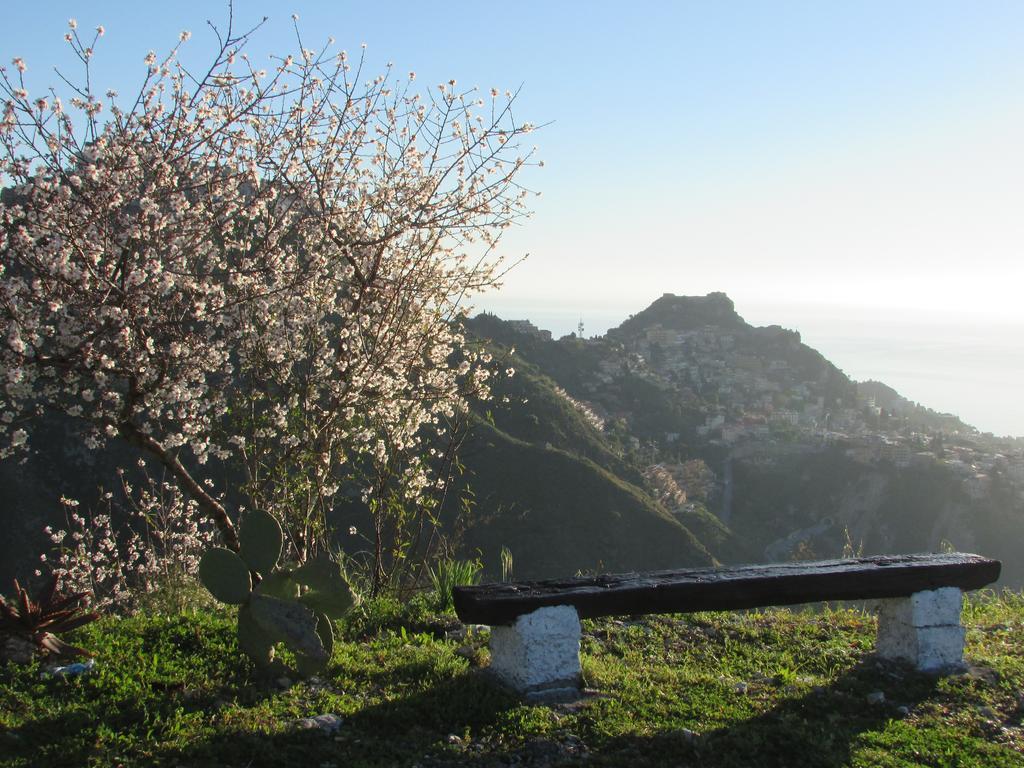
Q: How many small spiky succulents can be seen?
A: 1